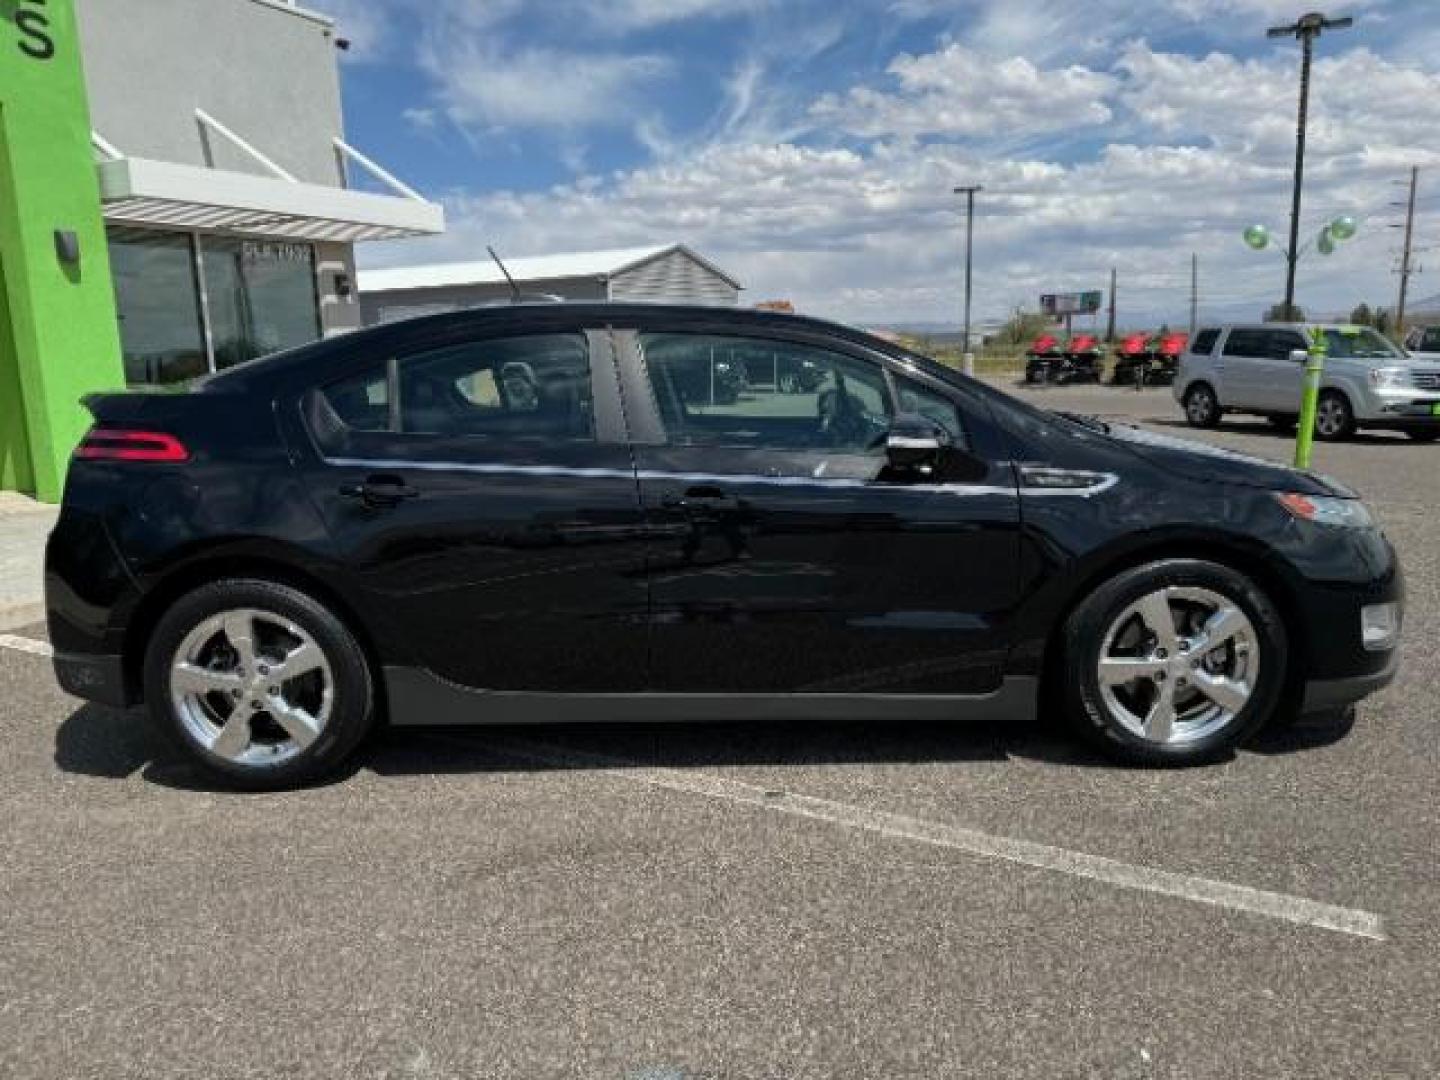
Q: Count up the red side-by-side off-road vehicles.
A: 4